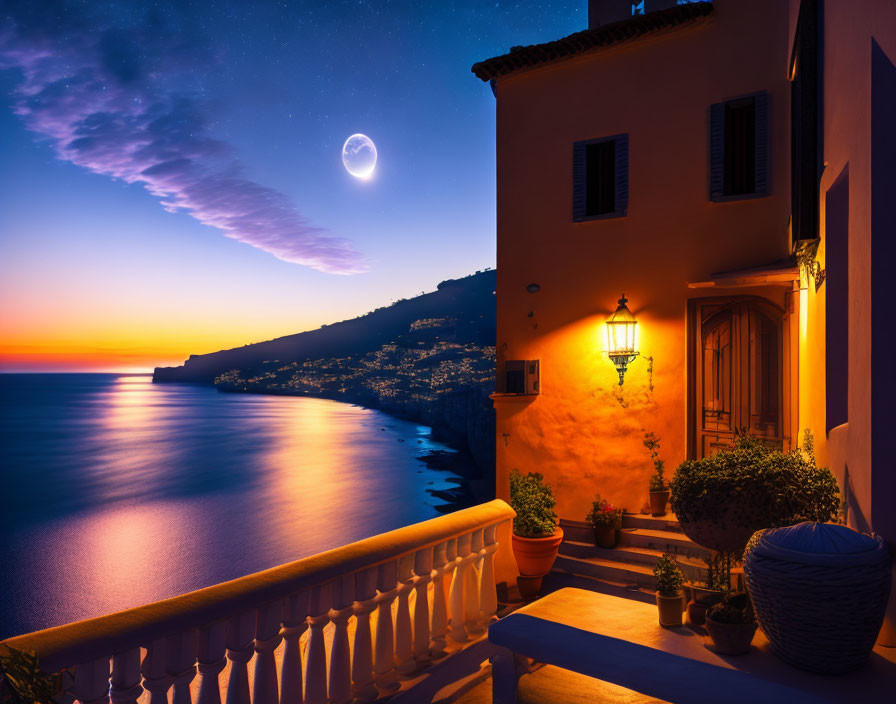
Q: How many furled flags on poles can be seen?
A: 0